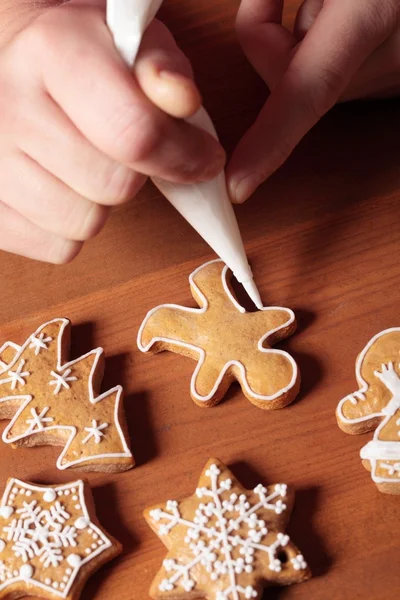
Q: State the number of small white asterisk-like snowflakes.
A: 5